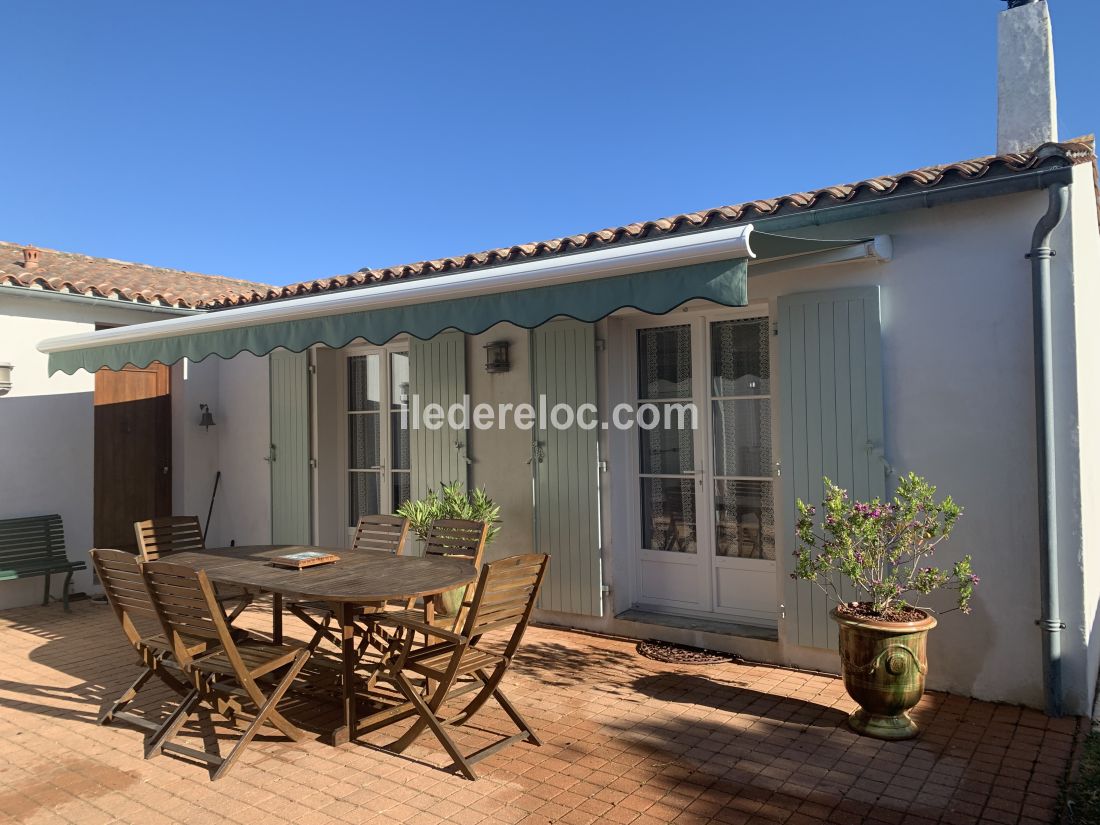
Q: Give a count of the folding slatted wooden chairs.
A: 6